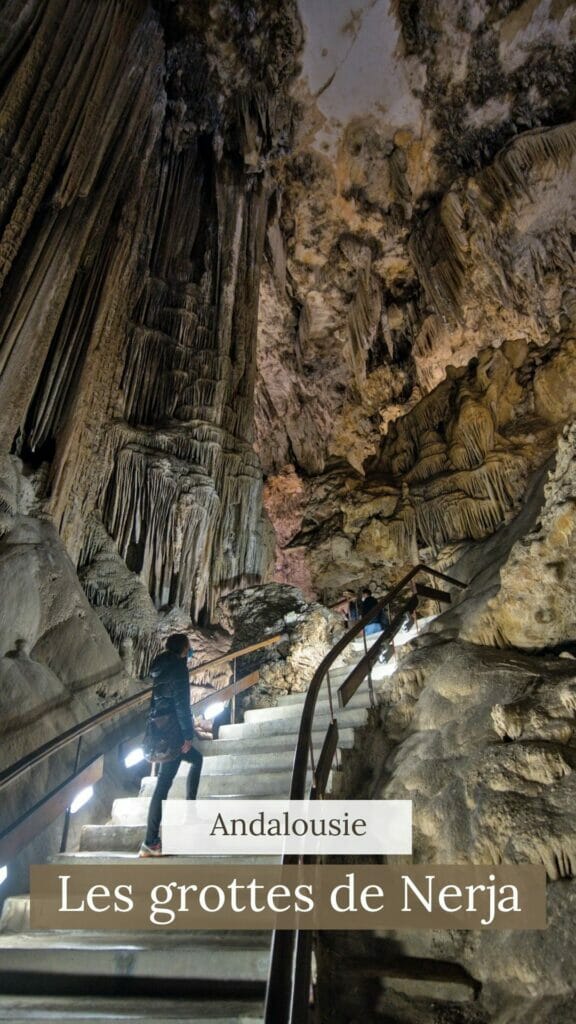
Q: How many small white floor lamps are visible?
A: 4